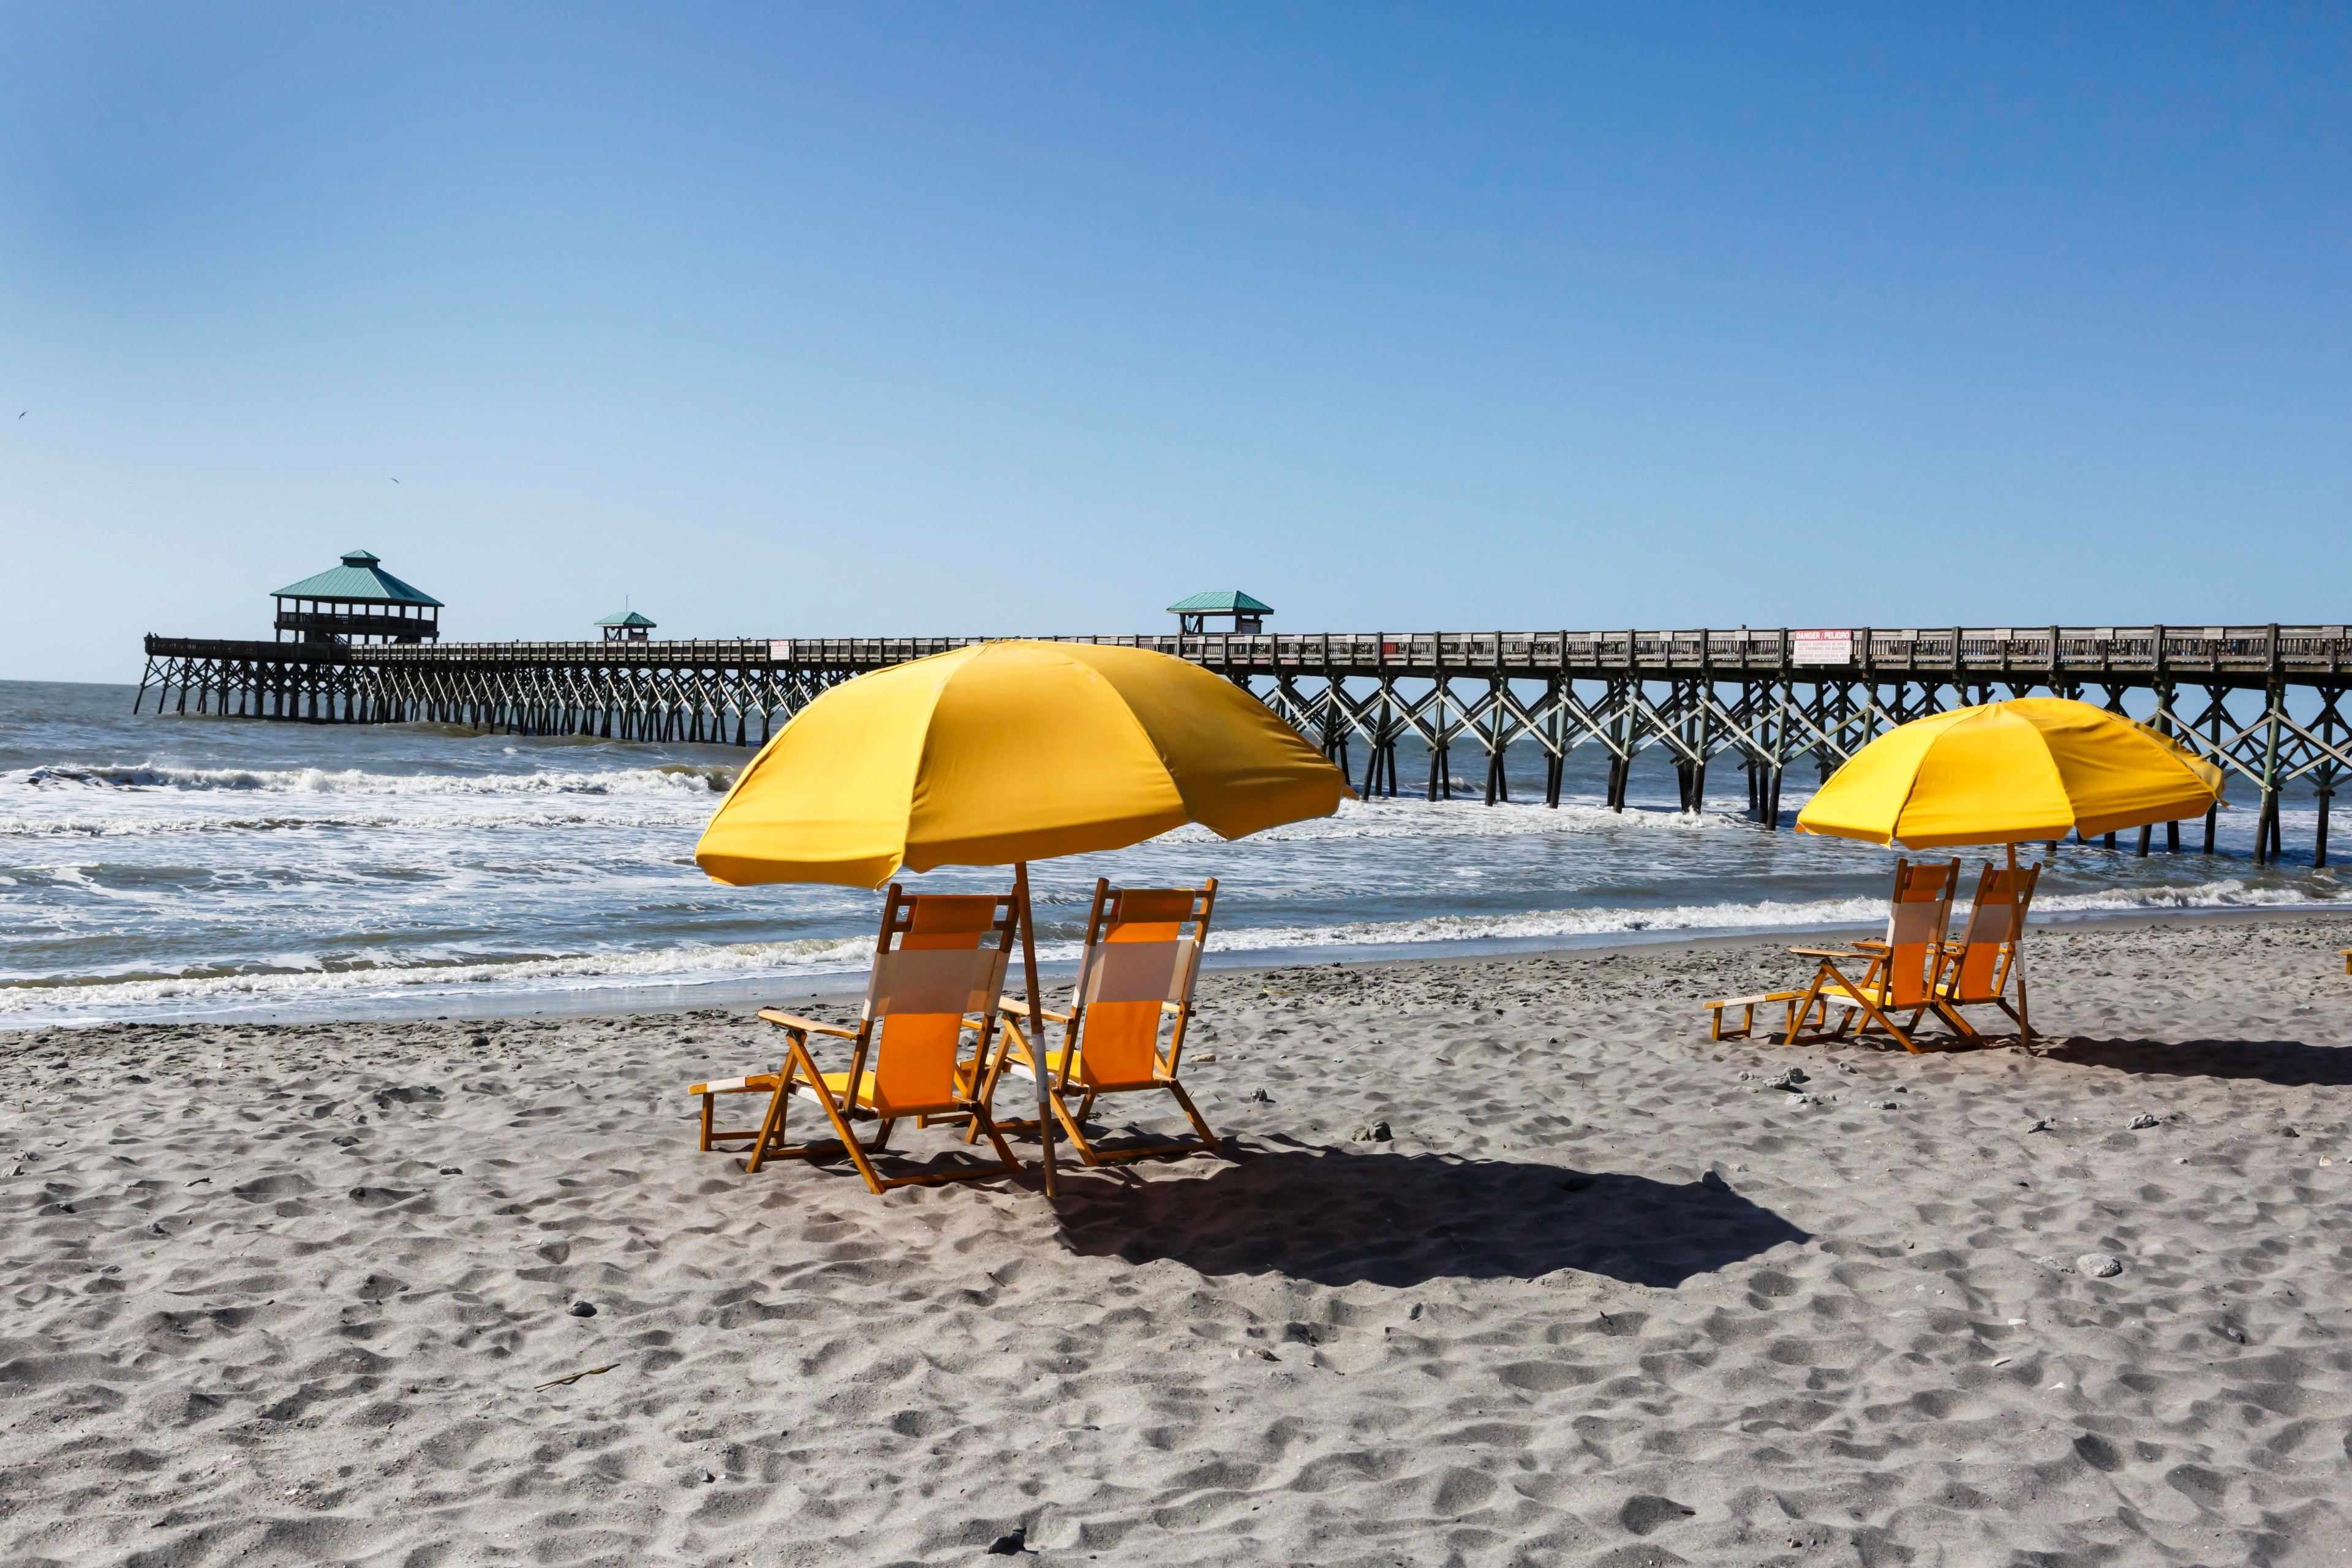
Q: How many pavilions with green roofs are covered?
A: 3